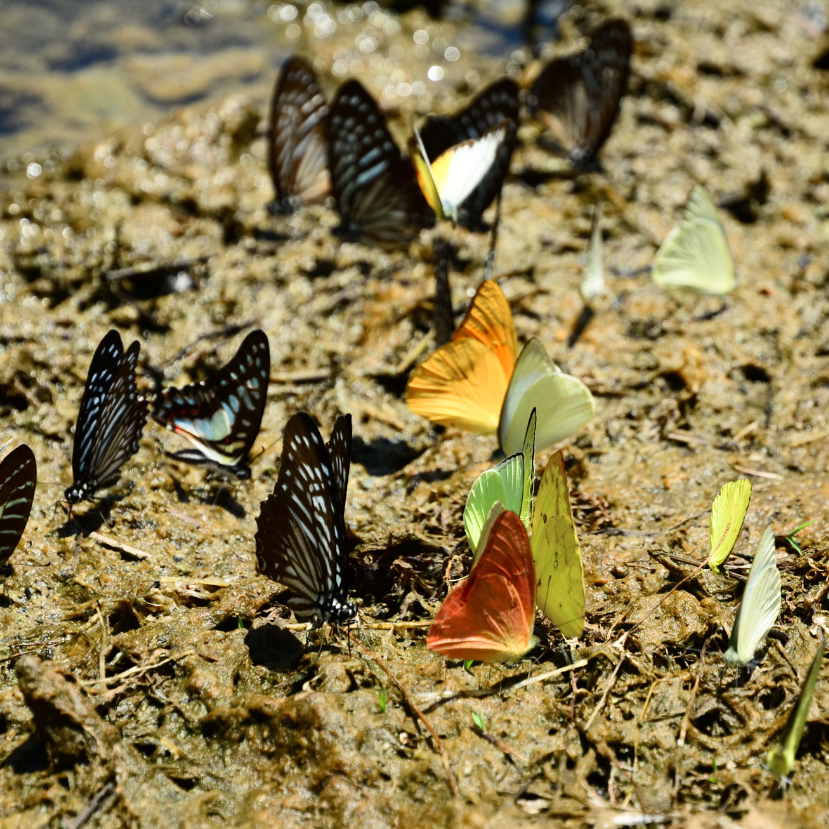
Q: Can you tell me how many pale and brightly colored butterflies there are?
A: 11